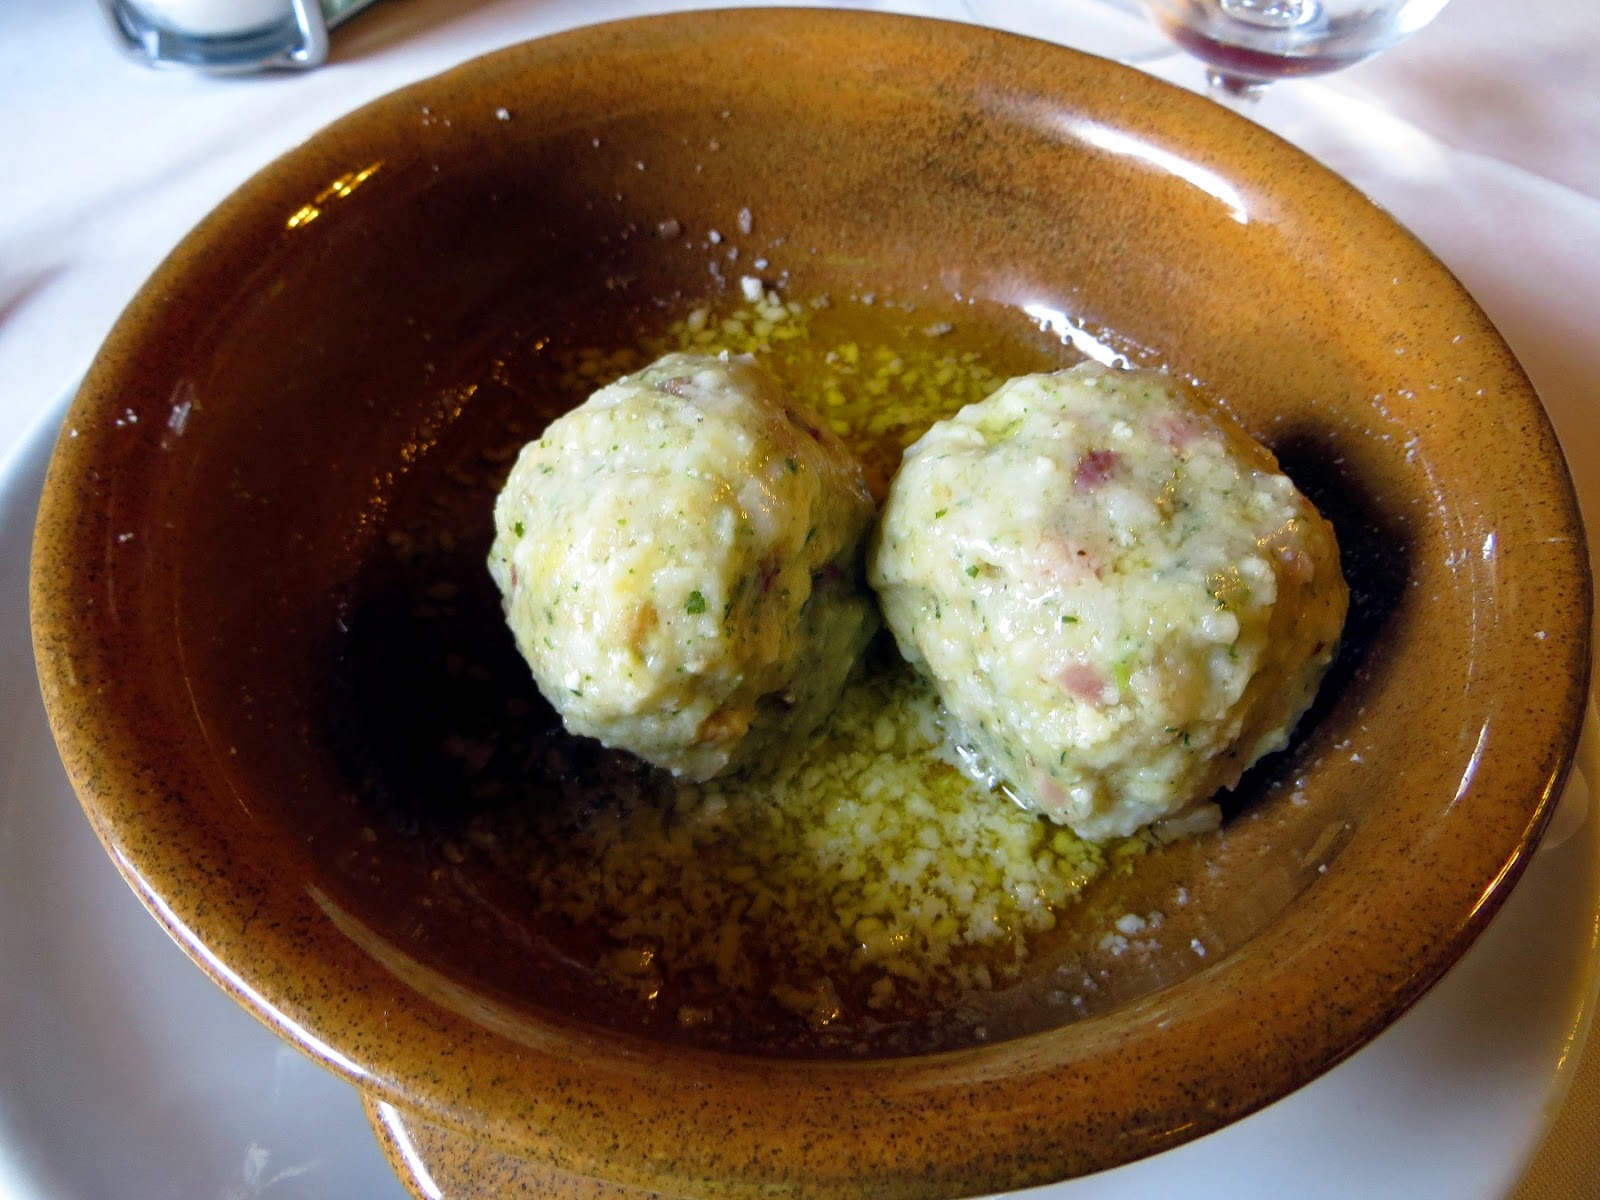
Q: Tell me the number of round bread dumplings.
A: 2